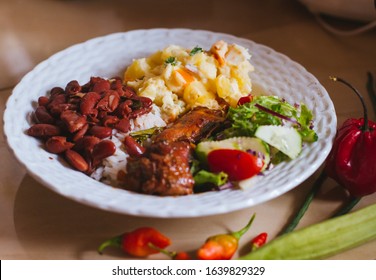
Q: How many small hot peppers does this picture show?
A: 4